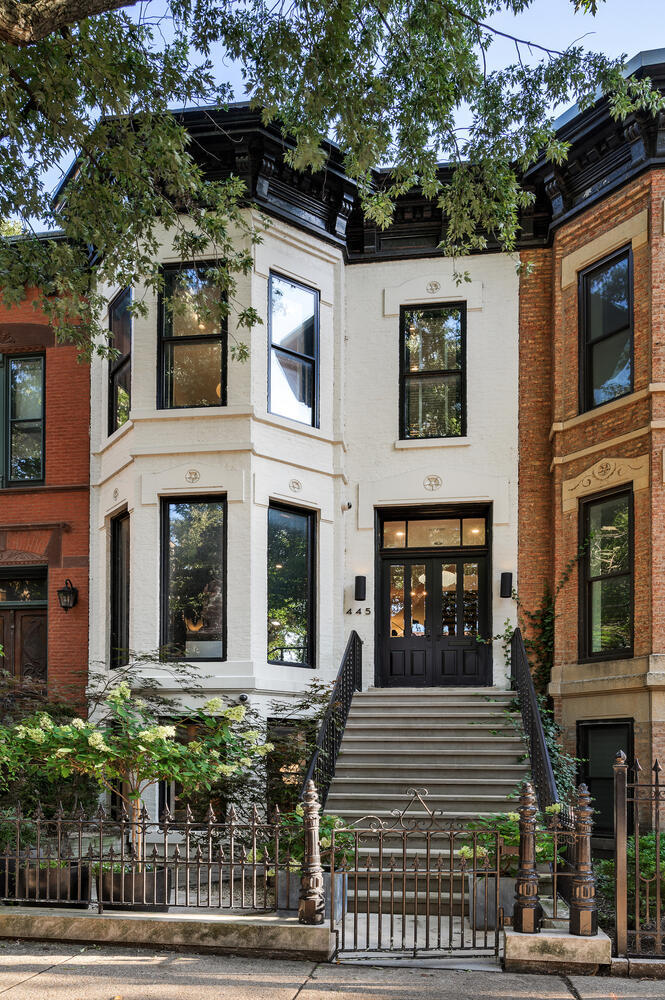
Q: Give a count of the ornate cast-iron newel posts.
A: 3